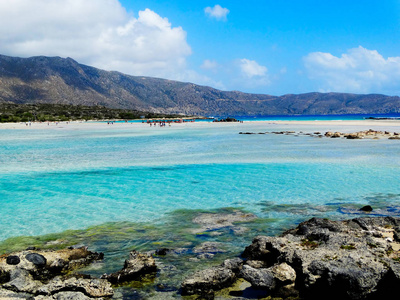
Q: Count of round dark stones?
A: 2